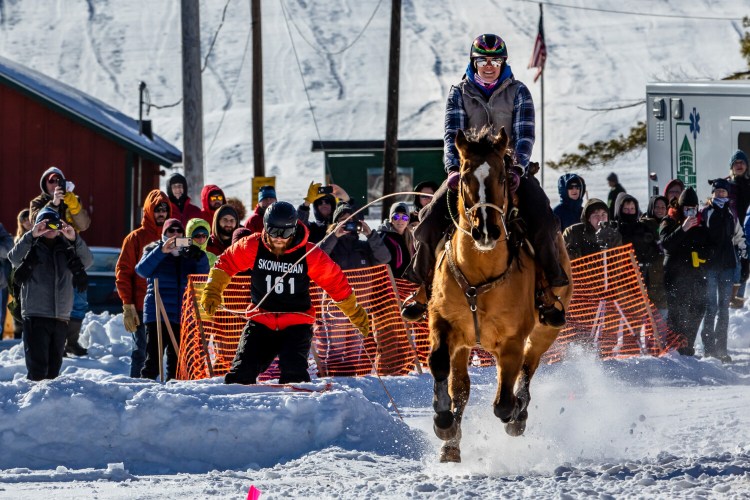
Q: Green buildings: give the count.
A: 1